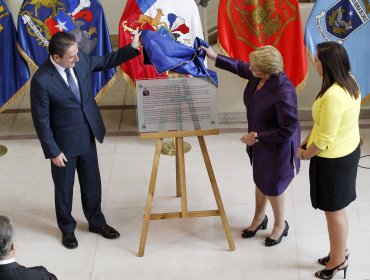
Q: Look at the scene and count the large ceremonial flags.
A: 5